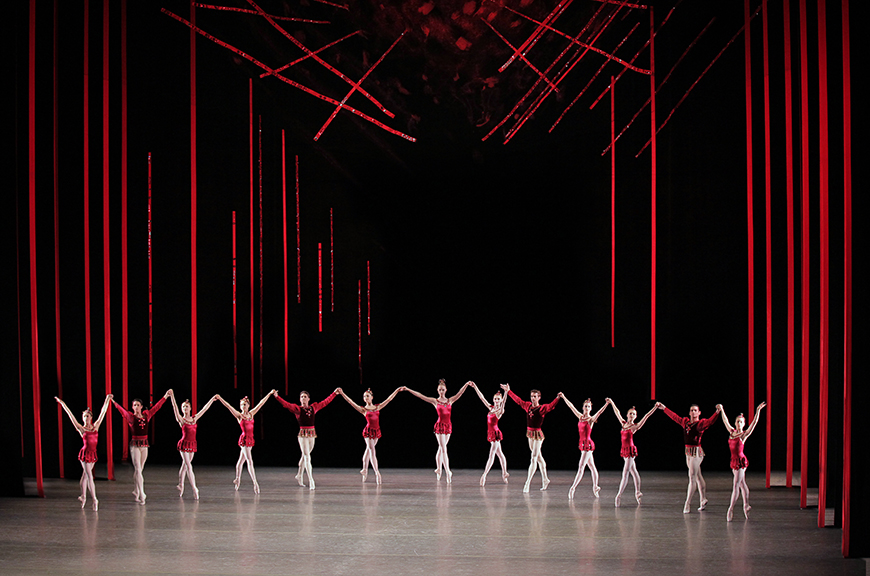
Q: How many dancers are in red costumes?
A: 13